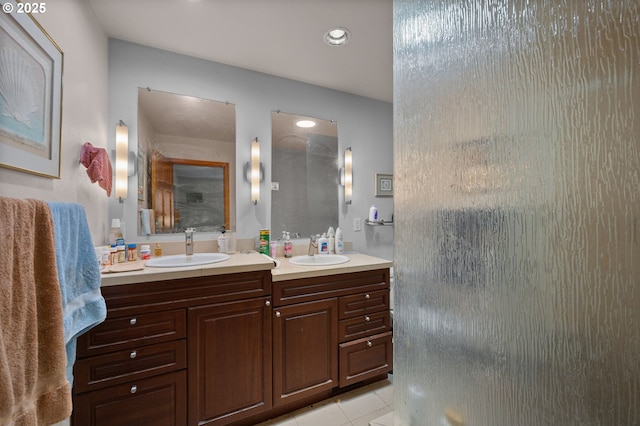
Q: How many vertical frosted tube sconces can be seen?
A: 3